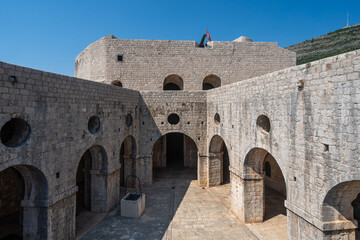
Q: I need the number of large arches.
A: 7